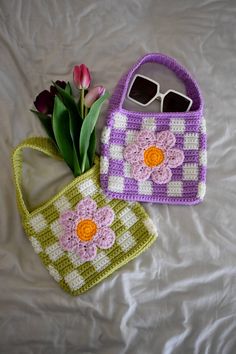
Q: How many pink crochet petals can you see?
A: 12